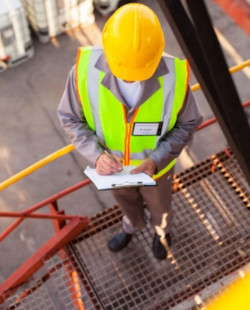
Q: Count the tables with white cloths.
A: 0